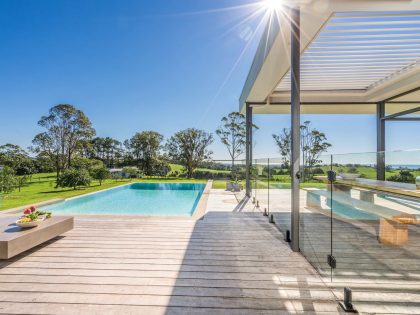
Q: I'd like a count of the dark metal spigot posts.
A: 6